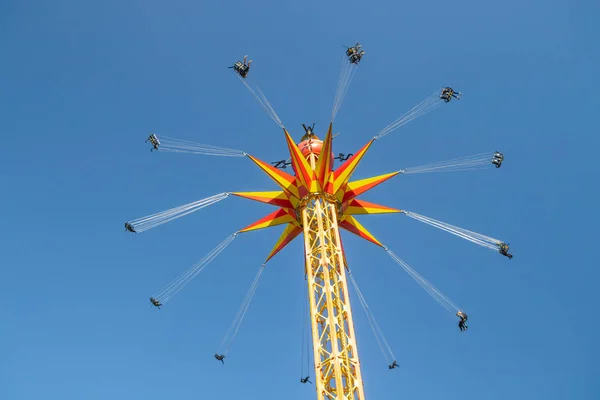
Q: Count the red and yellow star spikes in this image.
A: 12